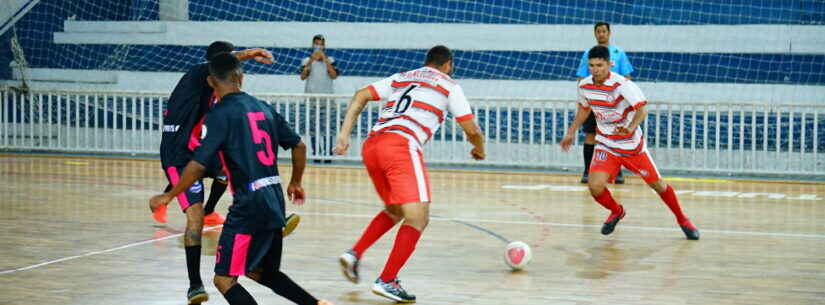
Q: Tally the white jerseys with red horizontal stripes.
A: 2